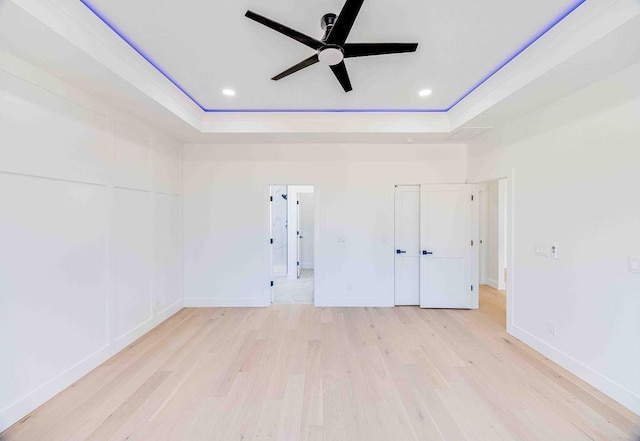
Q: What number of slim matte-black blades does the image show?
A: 5